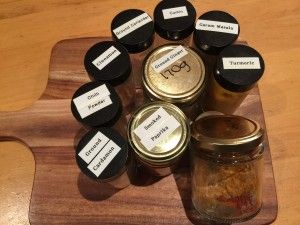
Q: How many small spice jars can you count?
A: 7